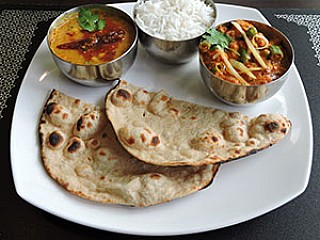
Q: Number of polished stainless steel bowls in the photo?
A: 3